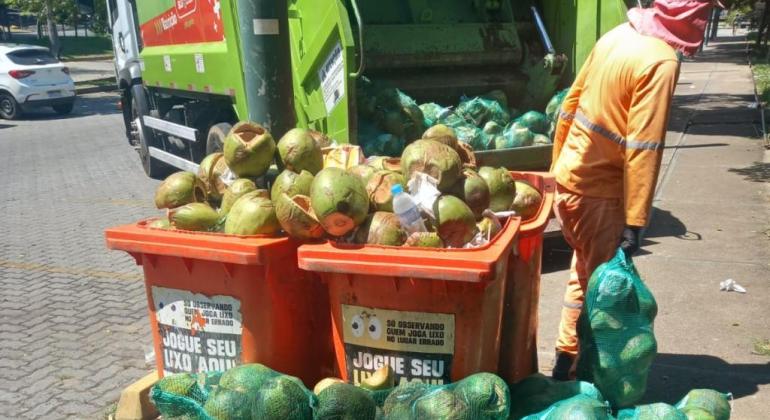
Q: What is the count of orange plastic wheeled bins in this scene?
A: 3